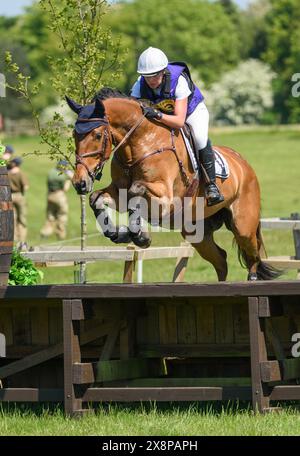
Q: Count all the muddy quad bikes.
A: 0